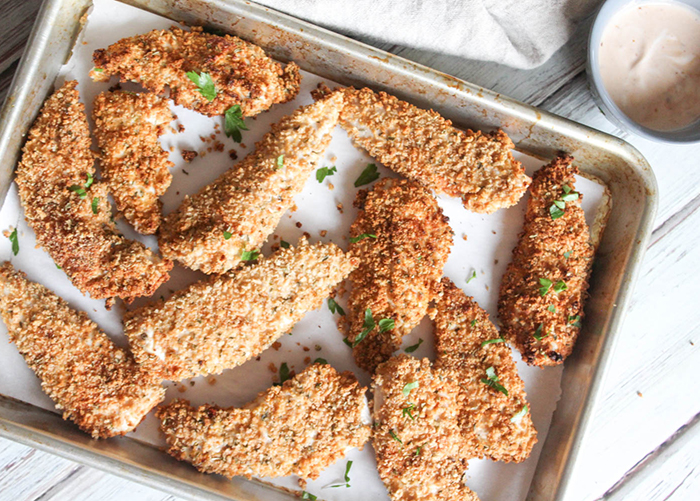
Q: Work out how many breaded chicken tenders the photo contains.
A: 12